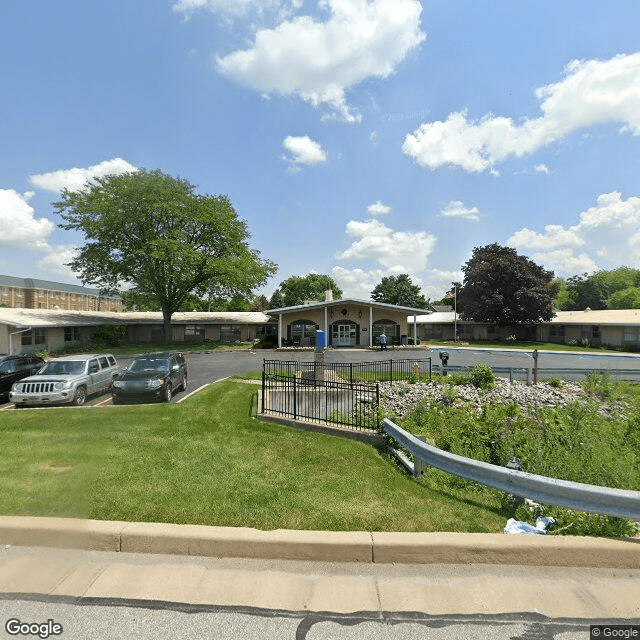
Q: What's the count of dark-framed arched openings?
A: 3